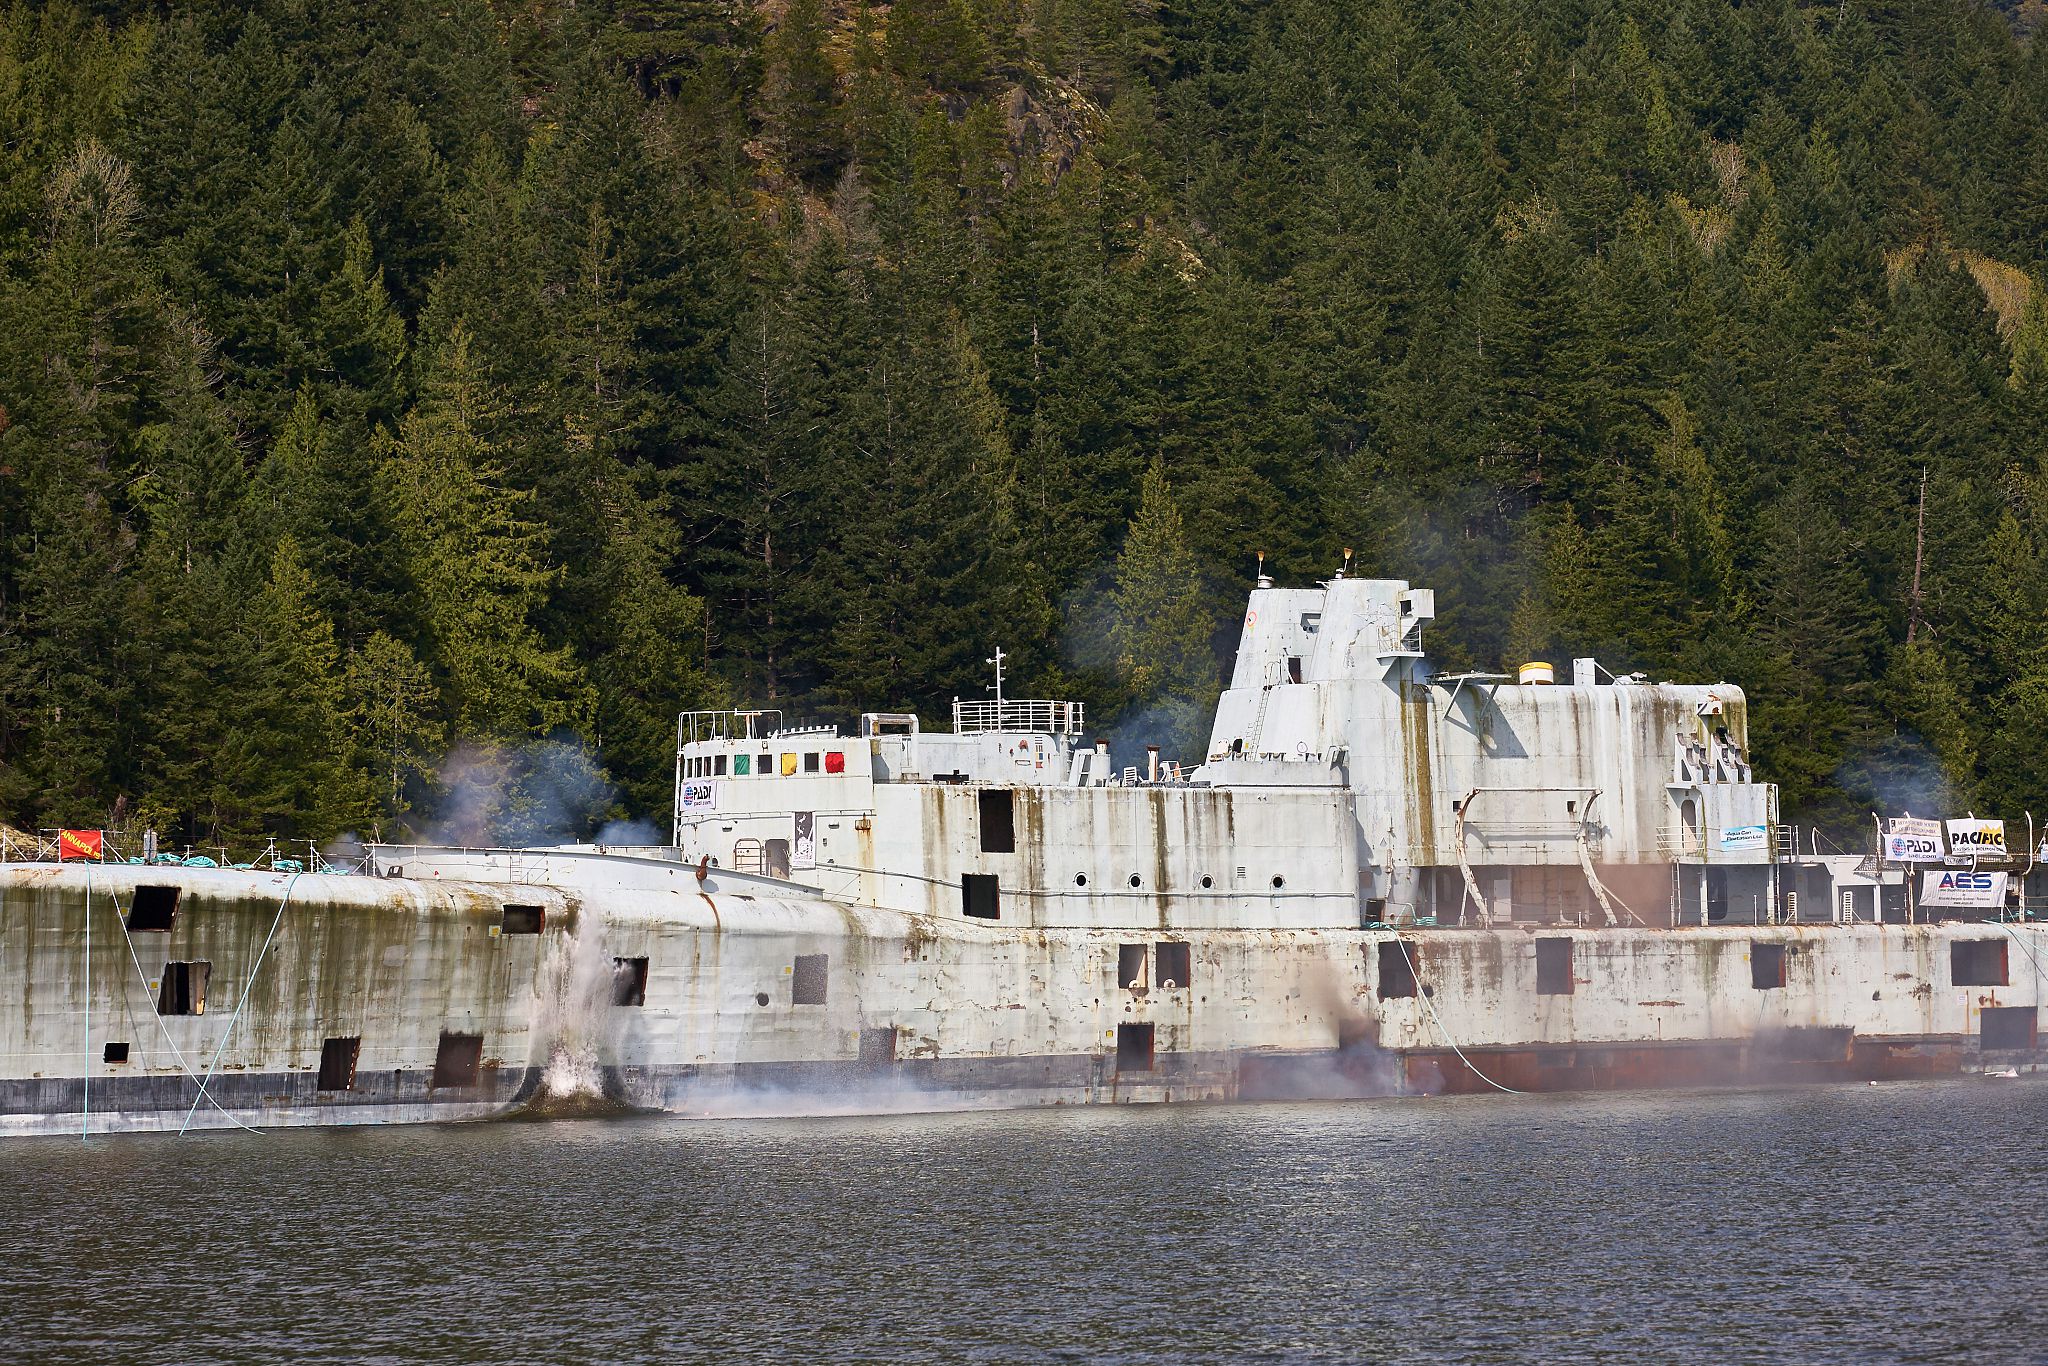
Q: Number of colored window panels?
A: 3